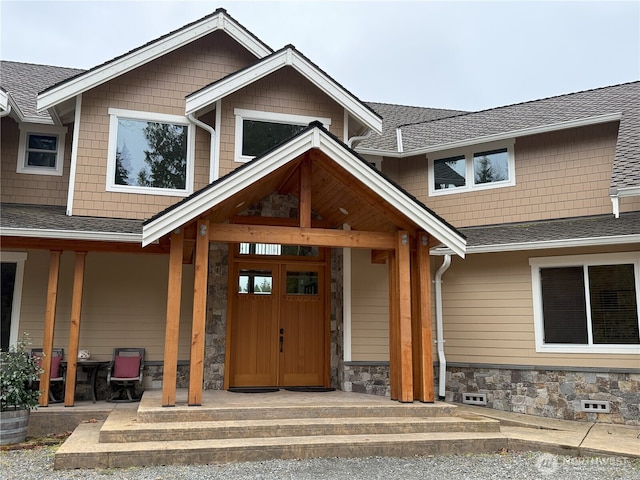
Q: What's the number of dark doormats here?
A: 2